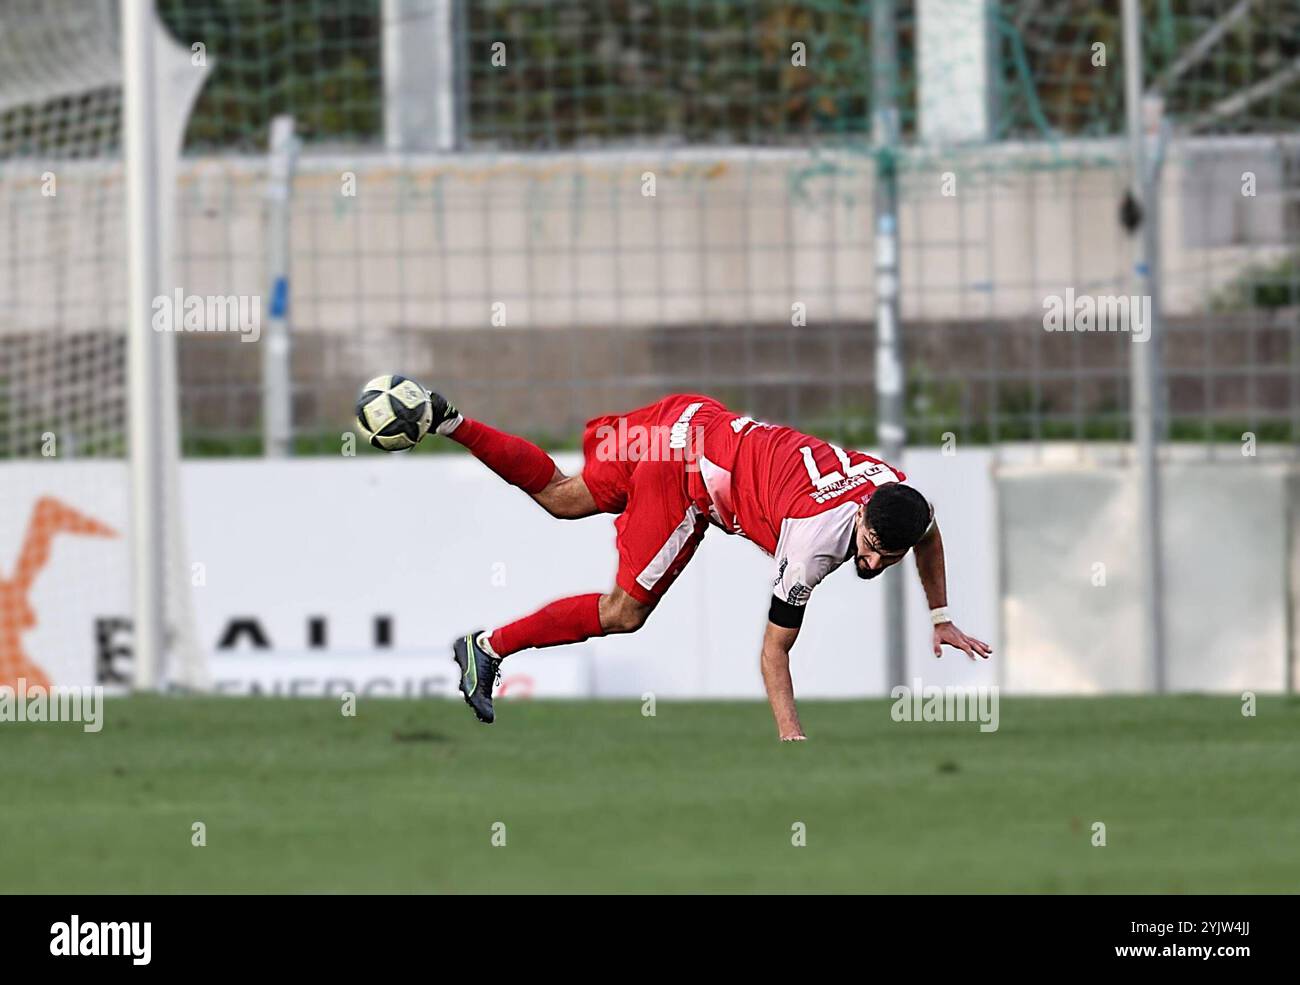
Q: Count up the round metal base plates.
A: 0